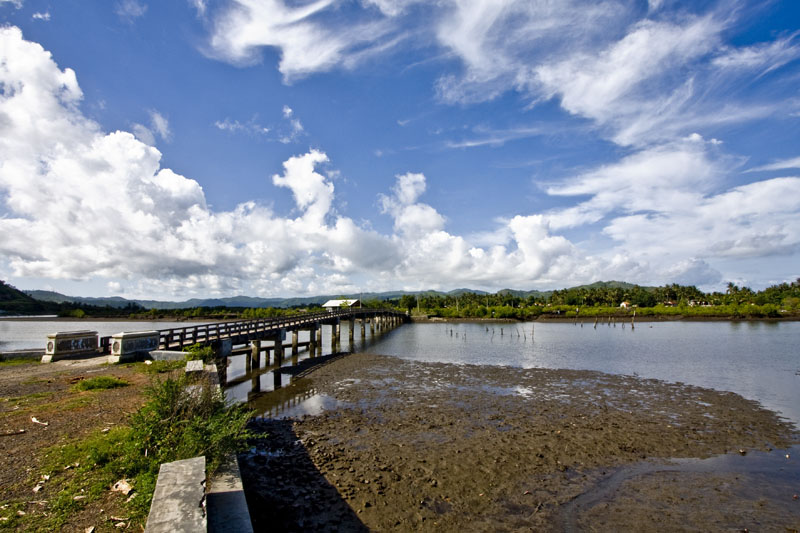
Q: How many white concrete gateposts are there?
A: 2